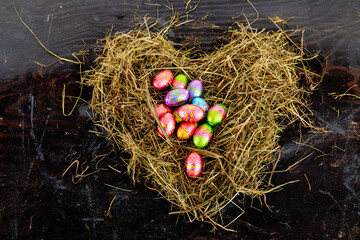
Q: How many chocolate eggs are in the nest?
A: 13